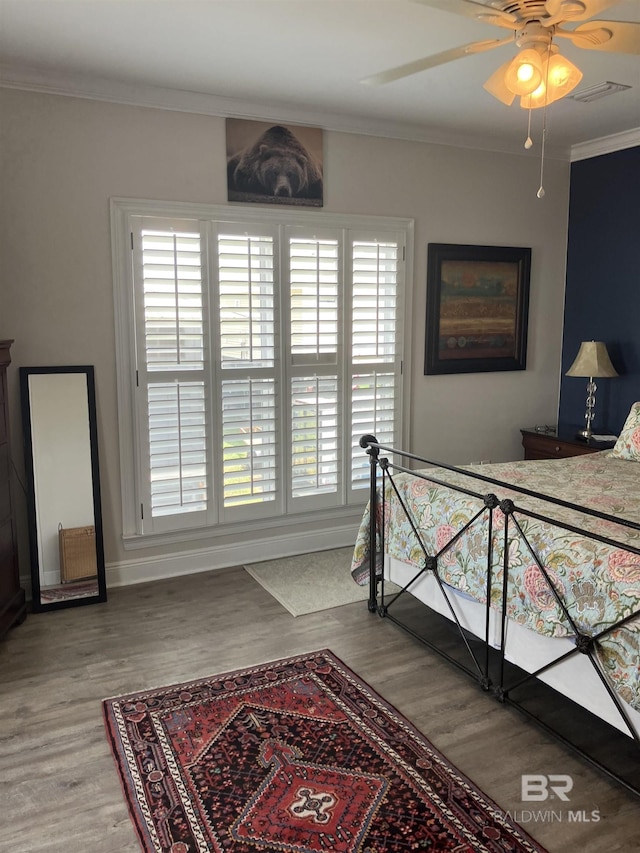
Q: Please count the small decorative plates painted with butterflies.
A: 0